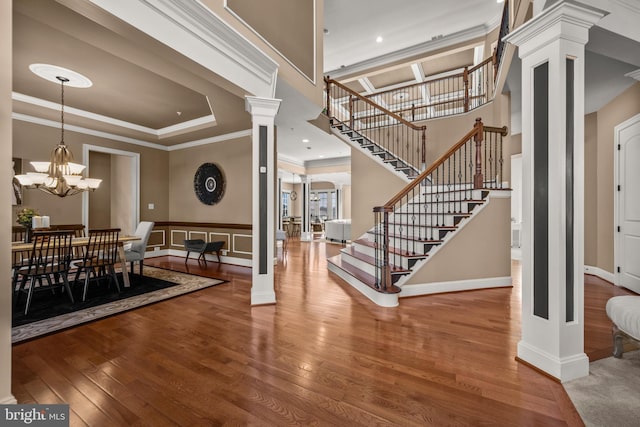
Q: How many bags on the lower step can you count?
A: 0